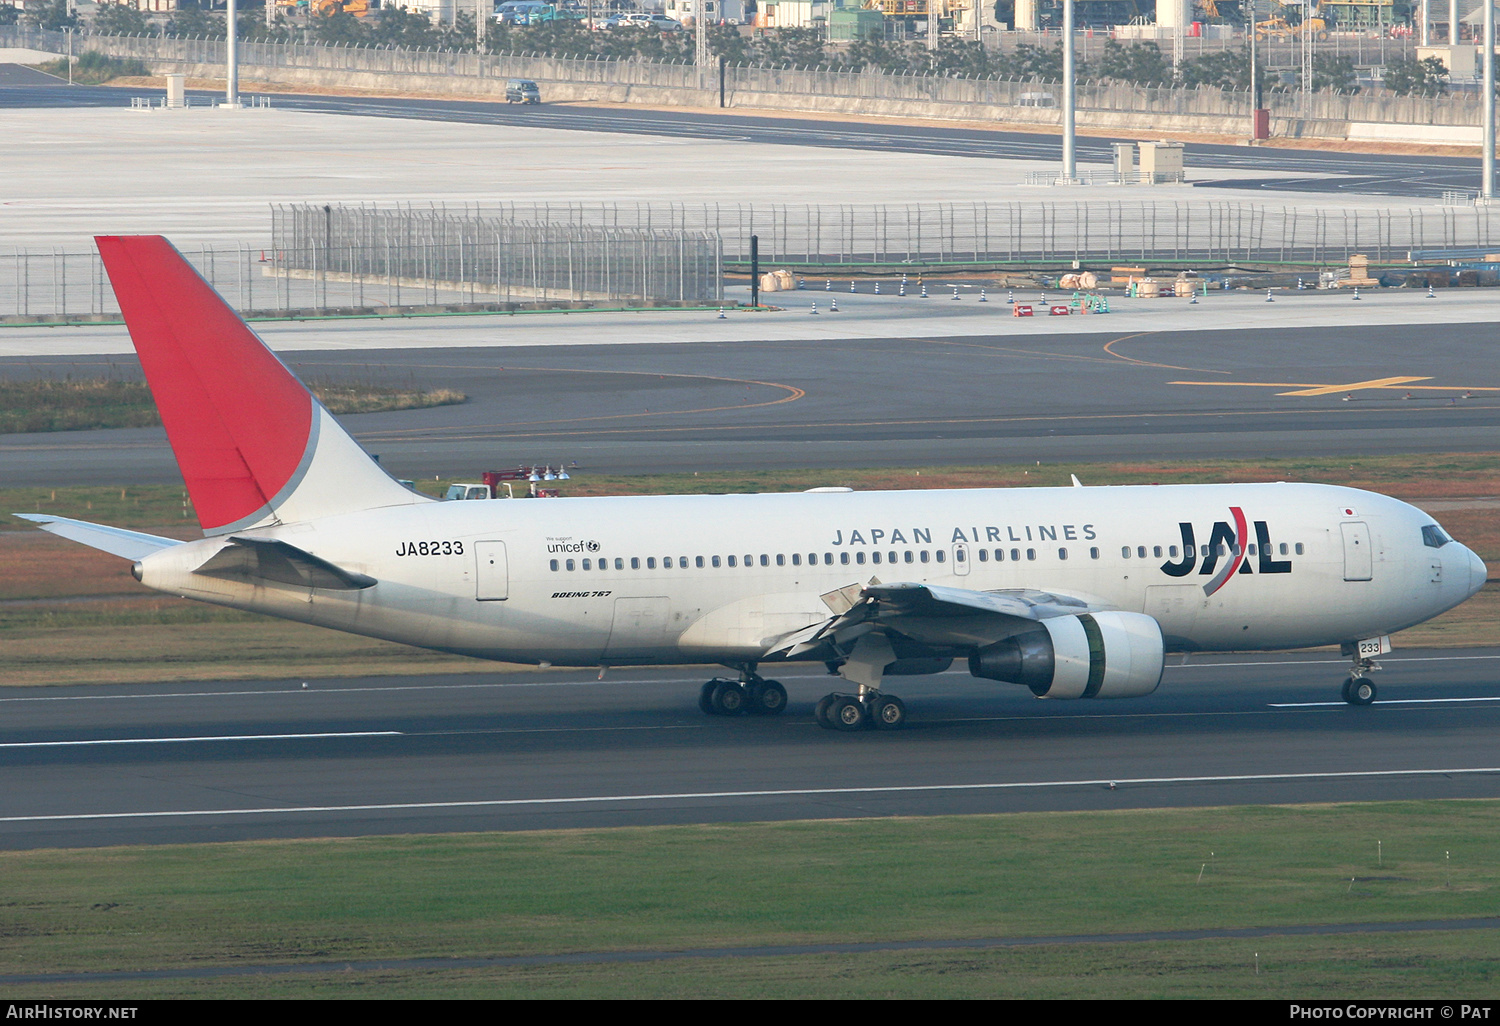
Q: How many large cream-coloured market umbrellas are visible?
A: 0